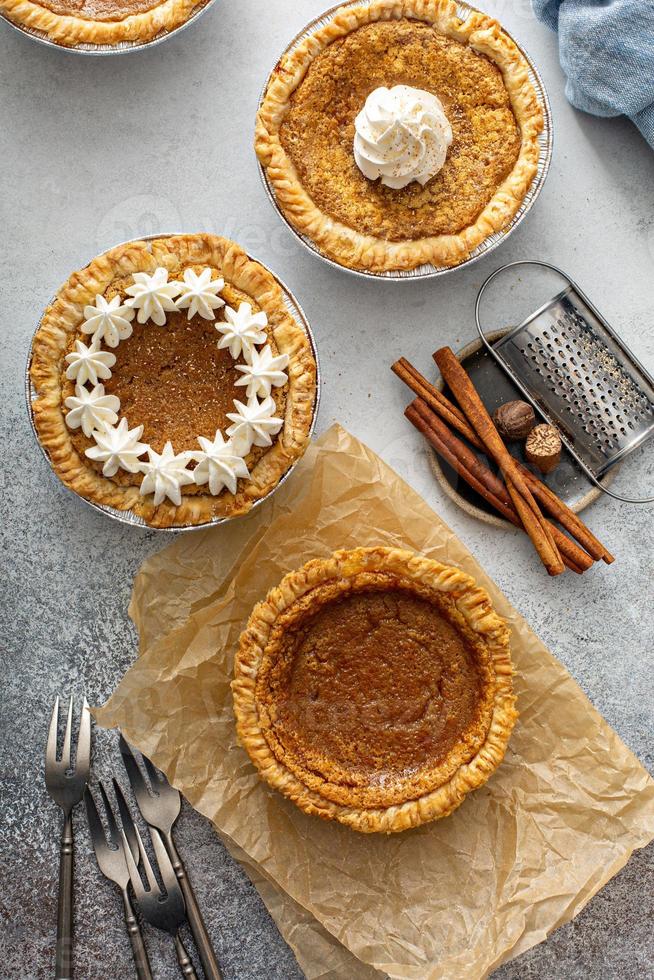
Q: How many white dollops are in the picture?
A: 12